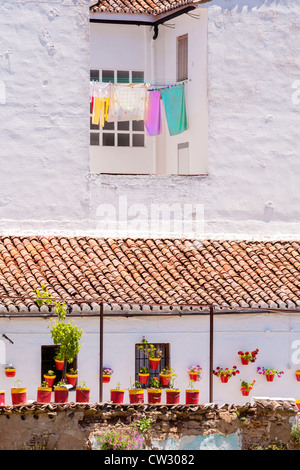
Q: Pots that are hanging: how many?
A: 14